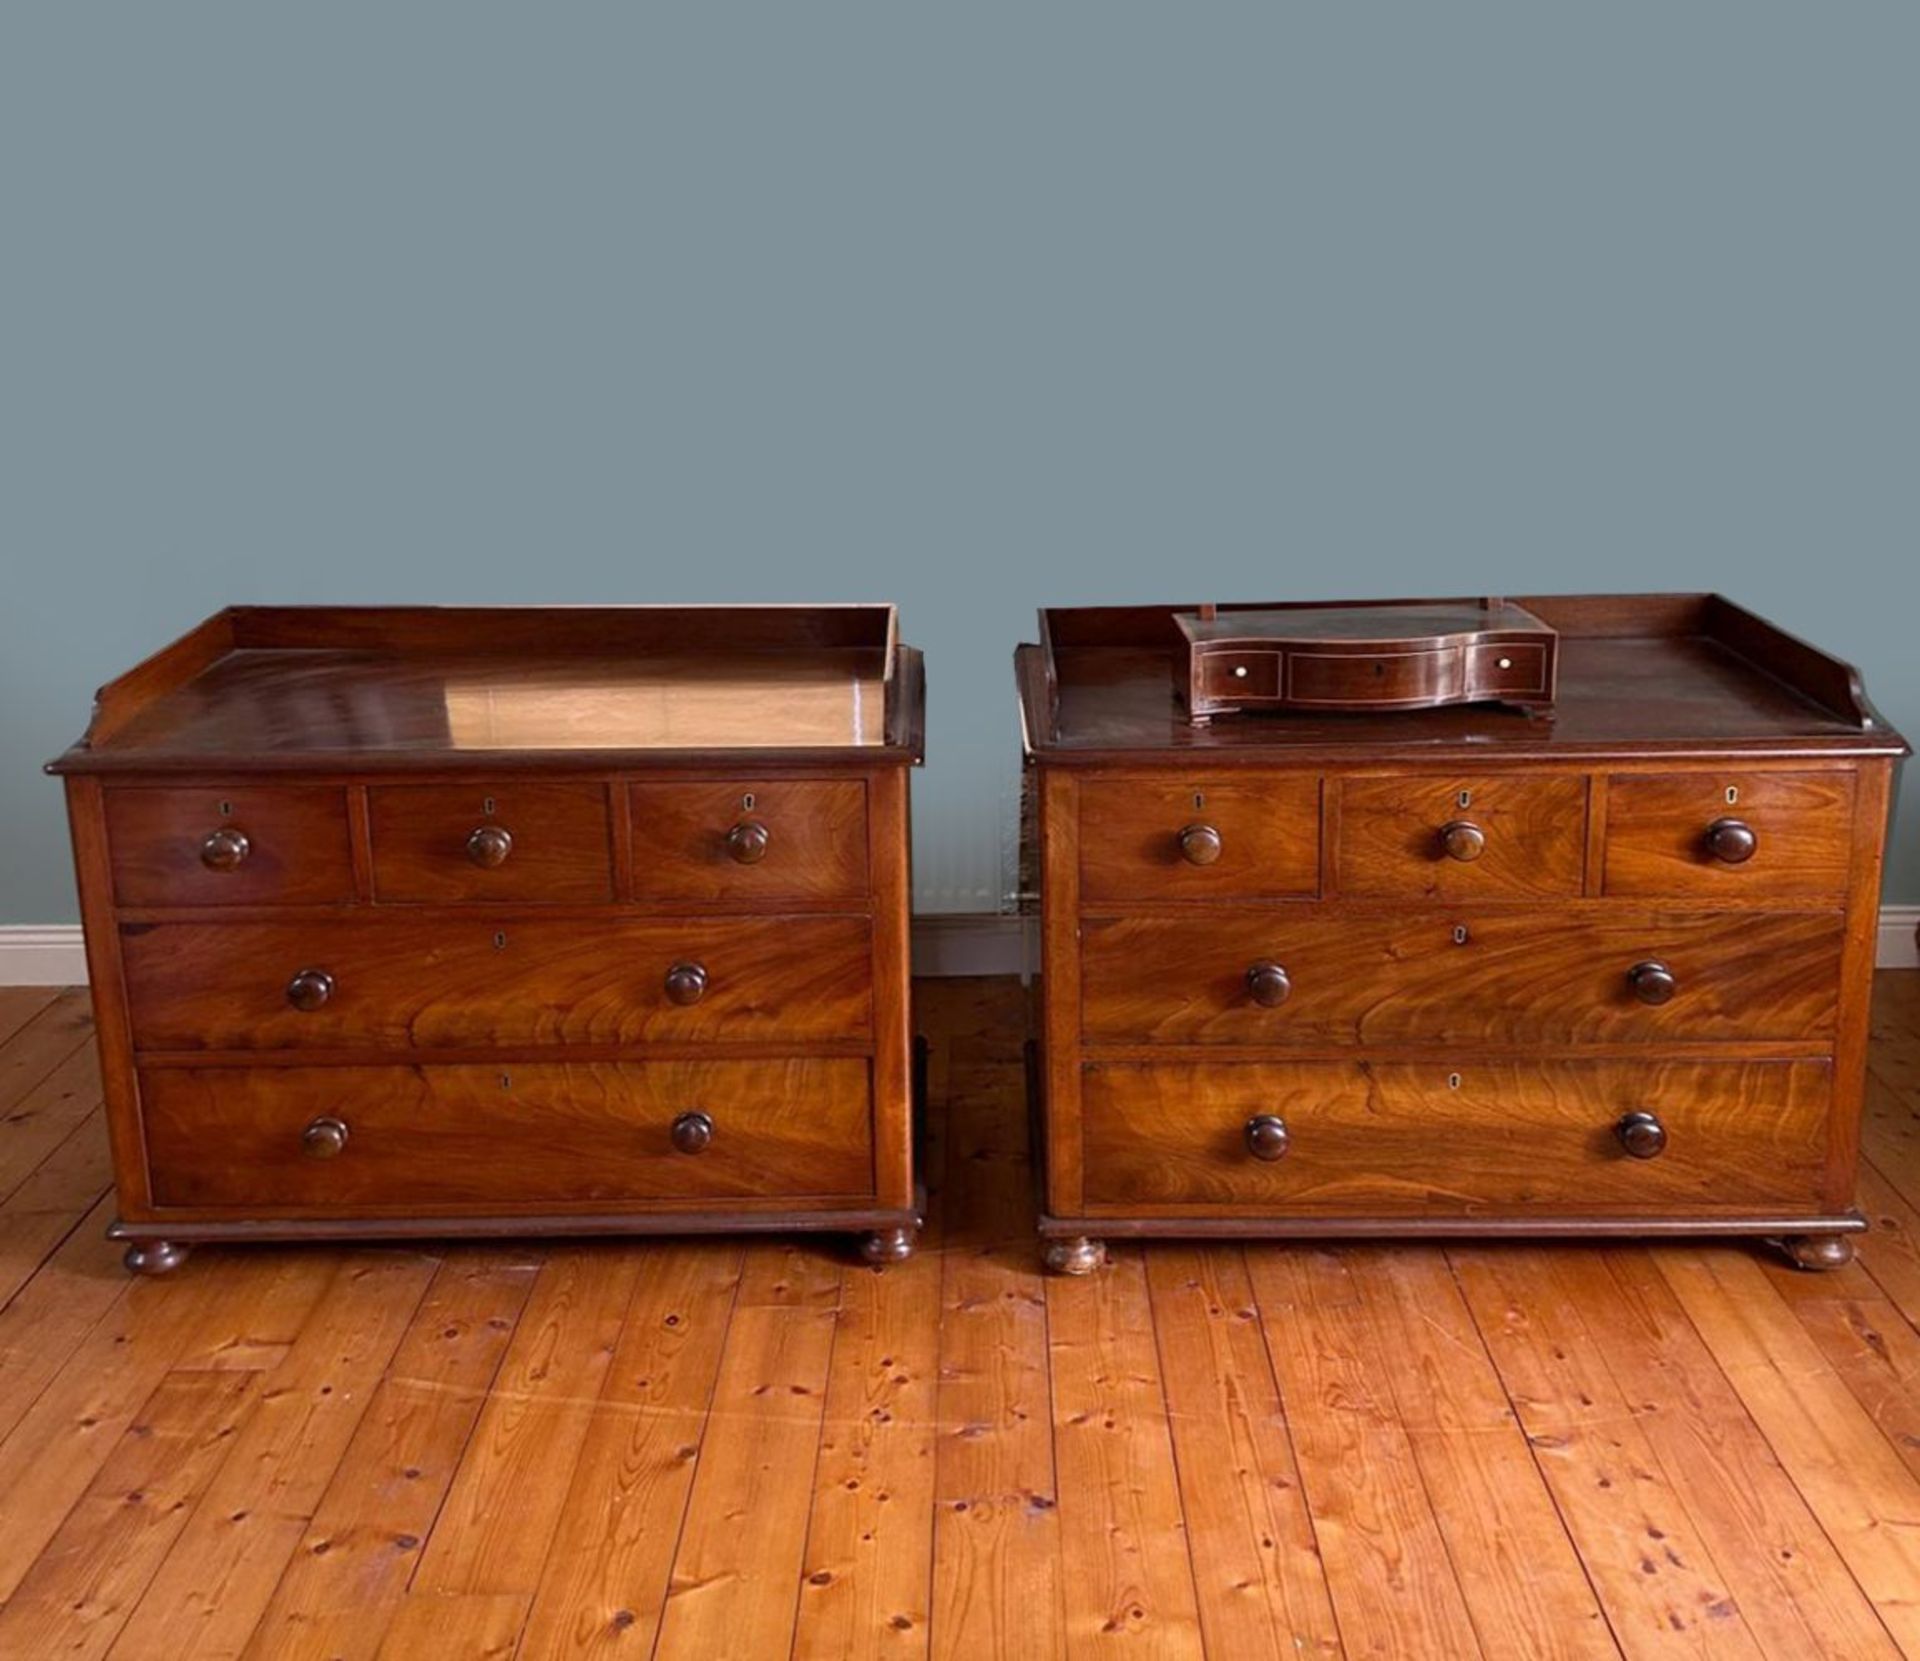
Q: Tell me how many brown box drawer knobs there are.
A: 14